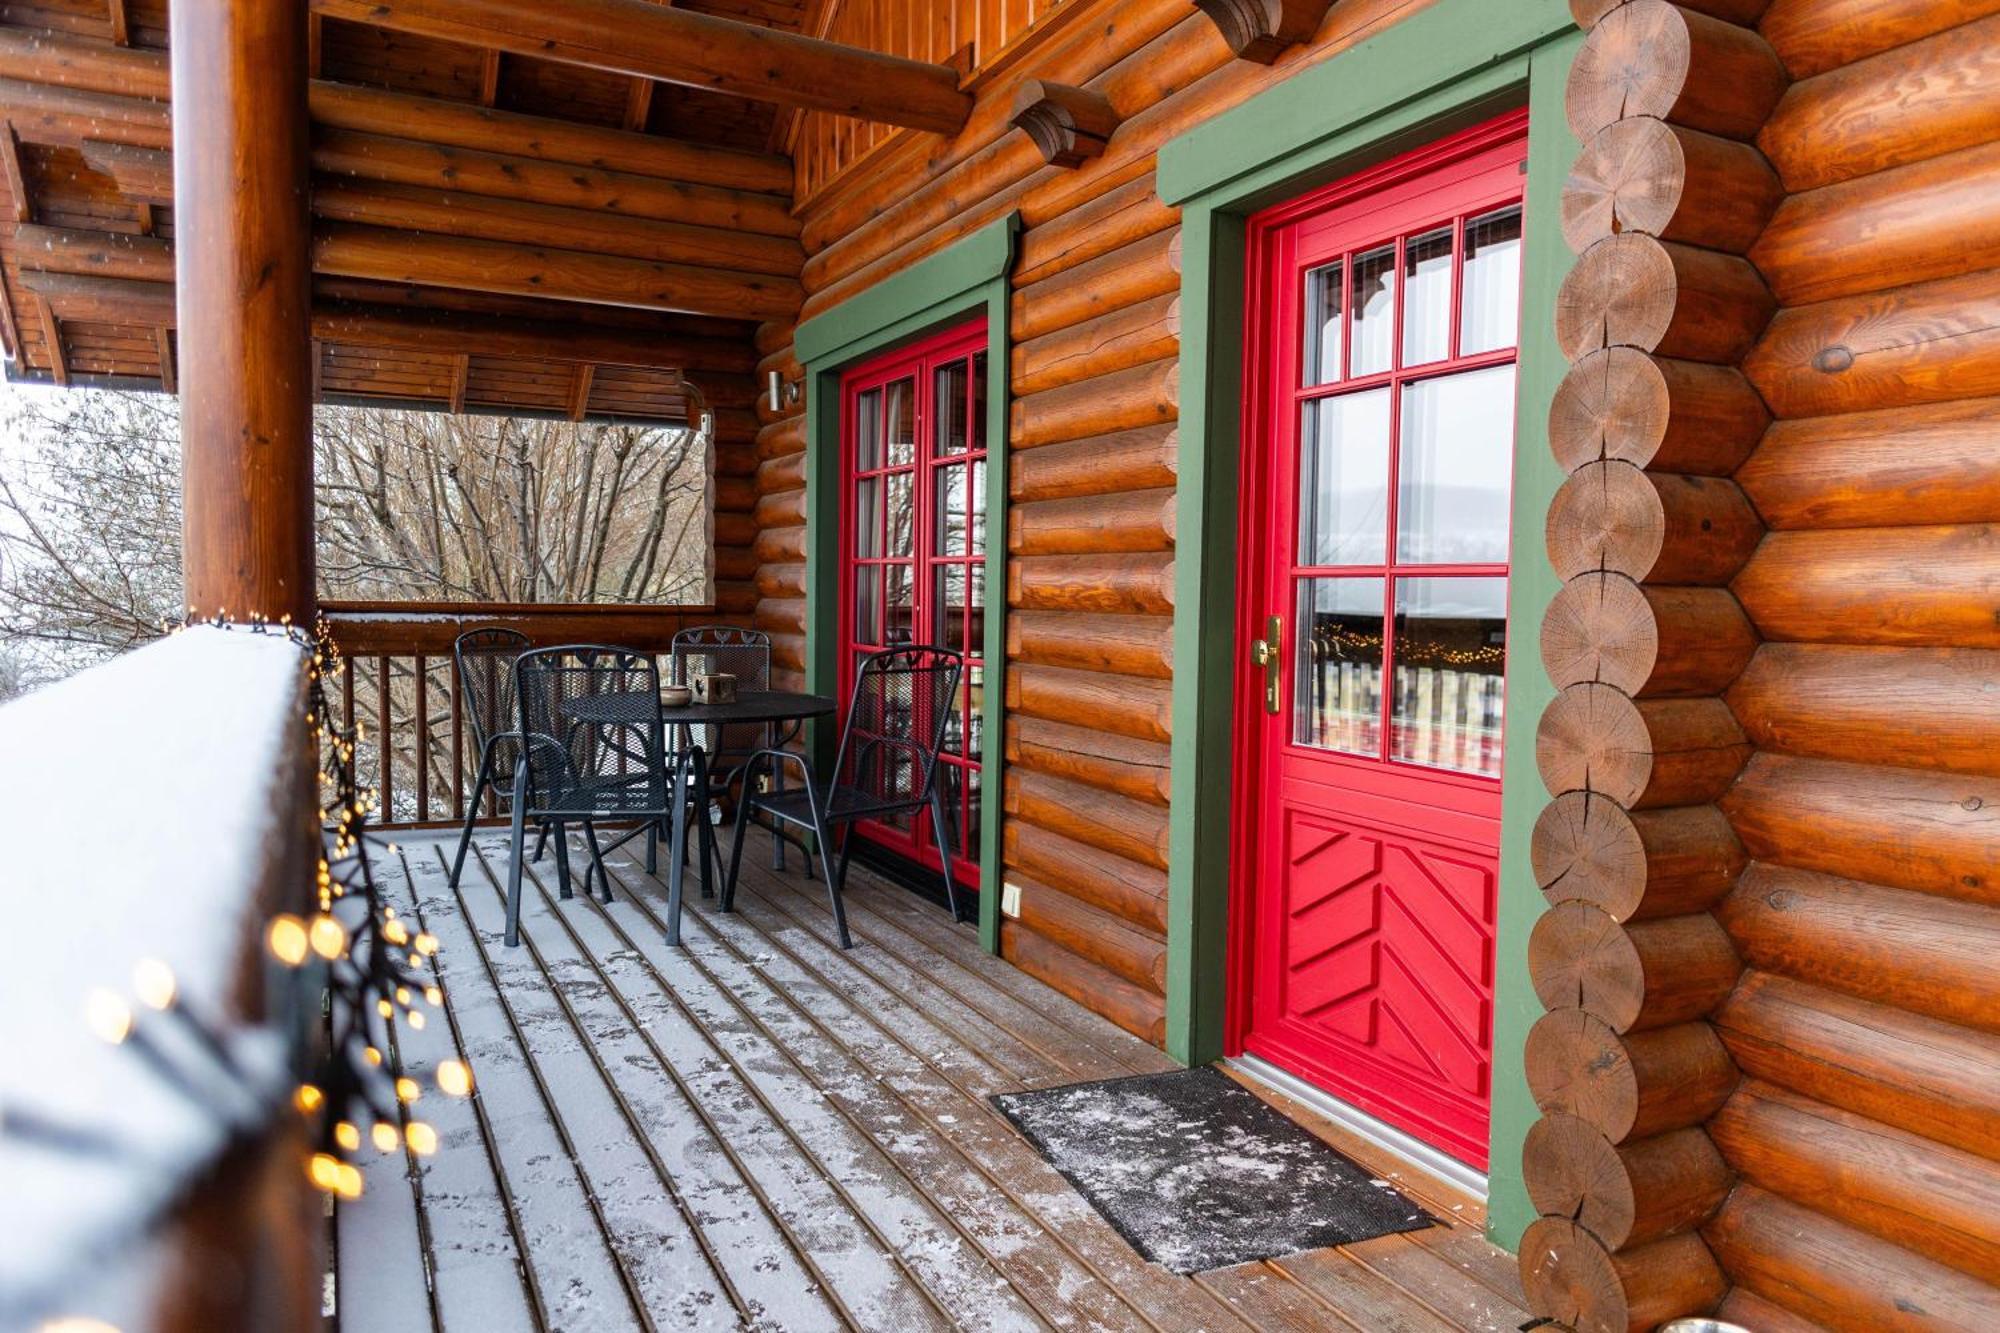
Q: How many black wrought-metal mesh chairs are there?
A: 4